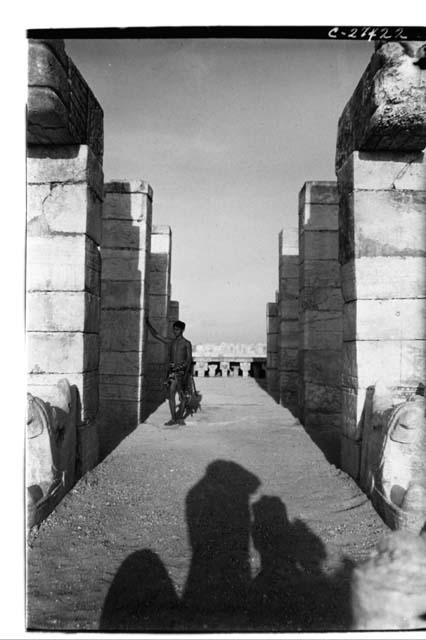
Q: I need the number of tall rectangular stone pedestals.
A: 8